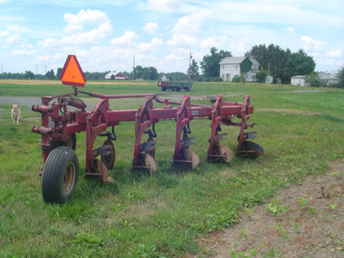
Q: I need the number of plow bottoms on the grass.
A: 5